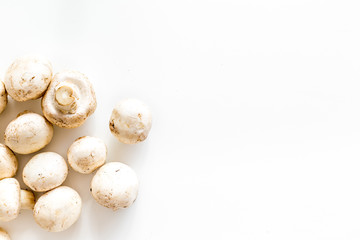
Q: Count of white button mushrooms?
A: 12